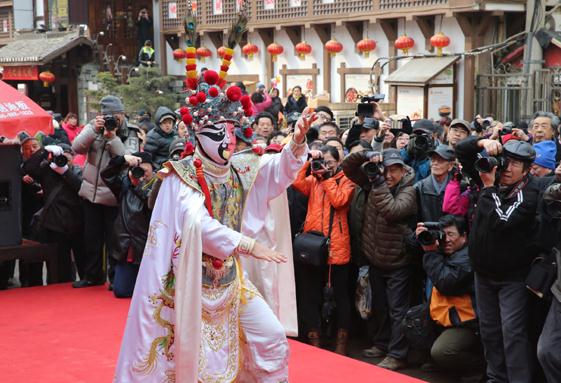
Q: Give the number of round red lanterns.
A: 11